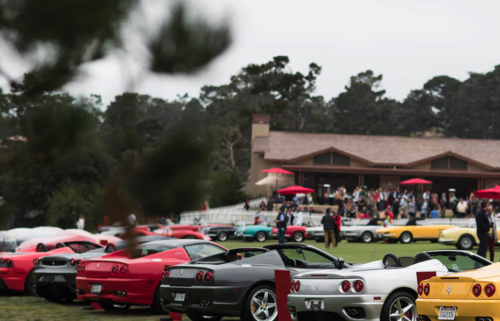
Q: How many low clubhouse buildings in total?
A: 1